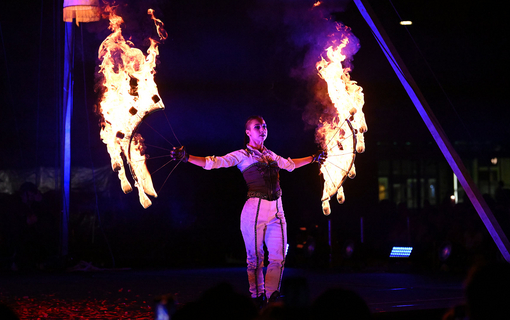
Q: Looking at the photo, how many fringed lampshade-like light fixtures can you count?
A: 1